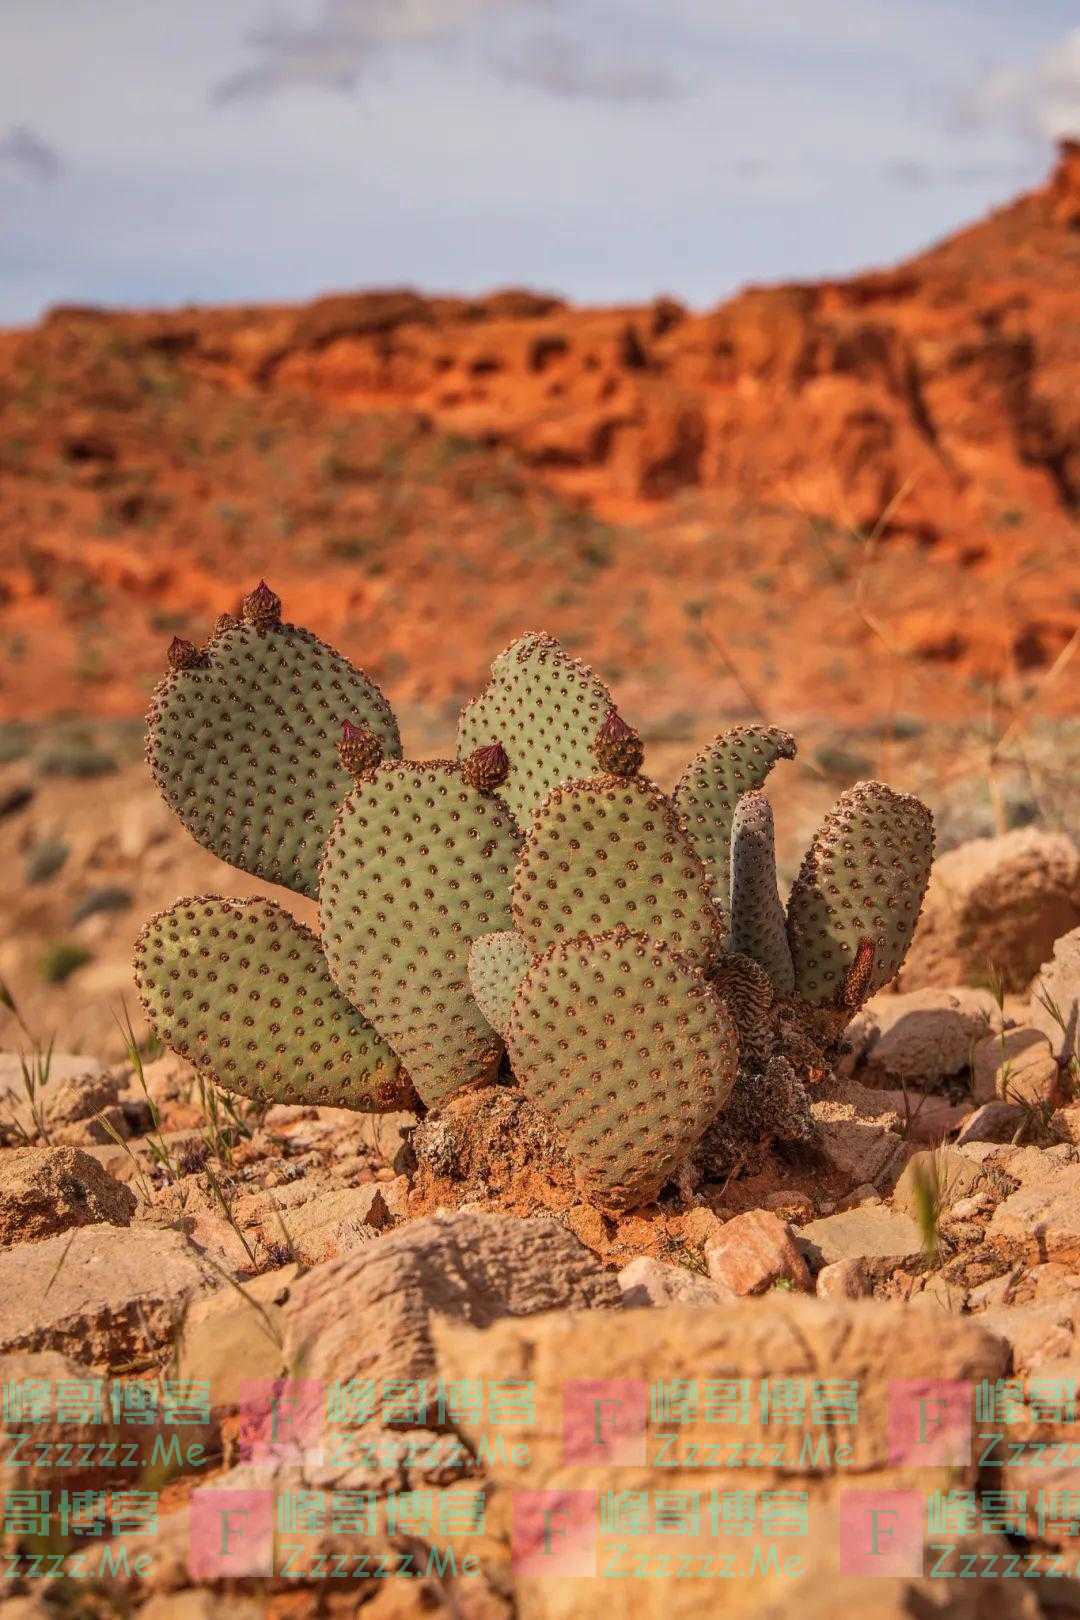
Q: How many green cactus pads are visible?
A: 10